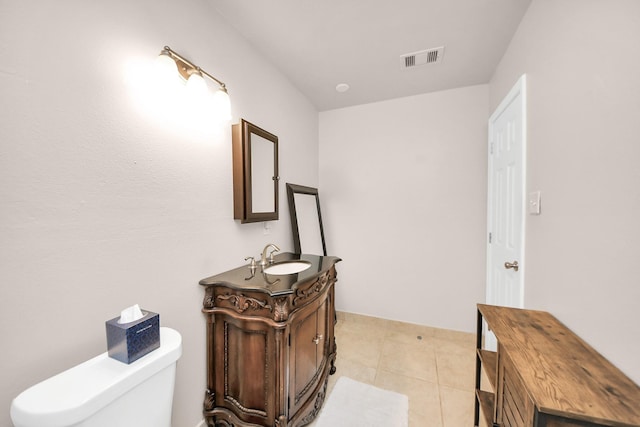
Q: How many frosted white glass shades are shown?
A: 3